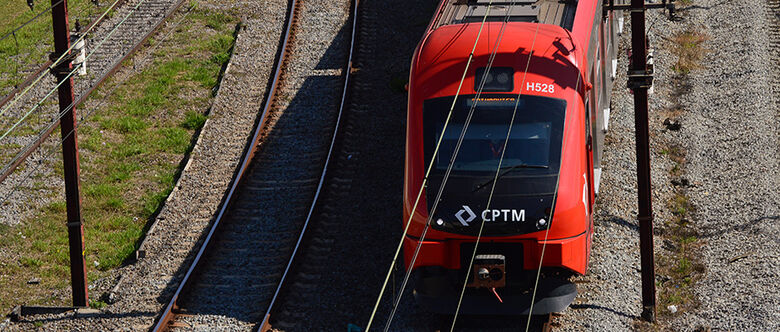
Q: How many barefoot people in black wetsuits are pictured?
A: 0